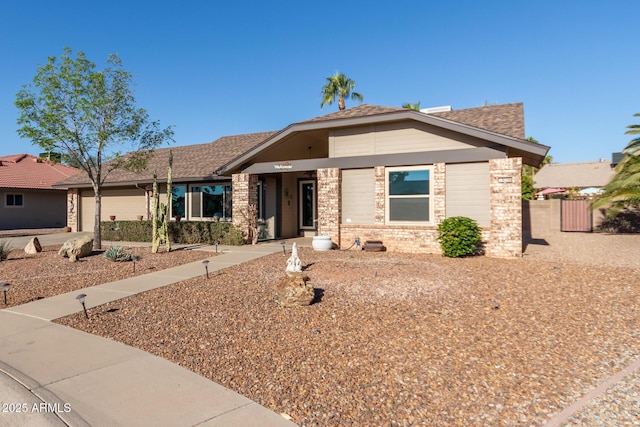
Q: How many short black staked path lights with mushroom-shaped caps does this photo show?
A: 6